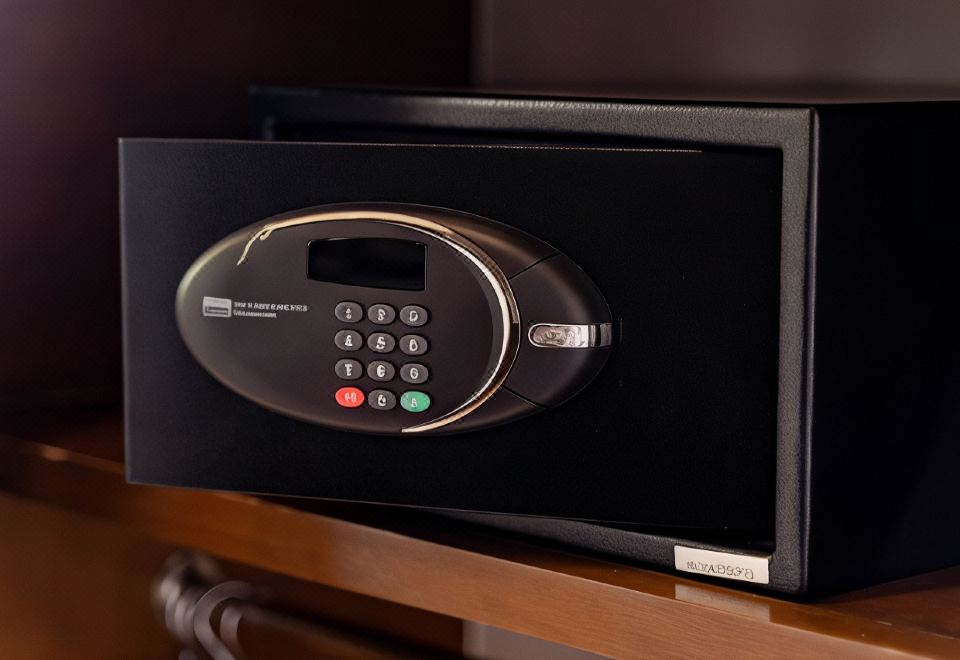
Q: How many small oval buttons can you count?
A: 12